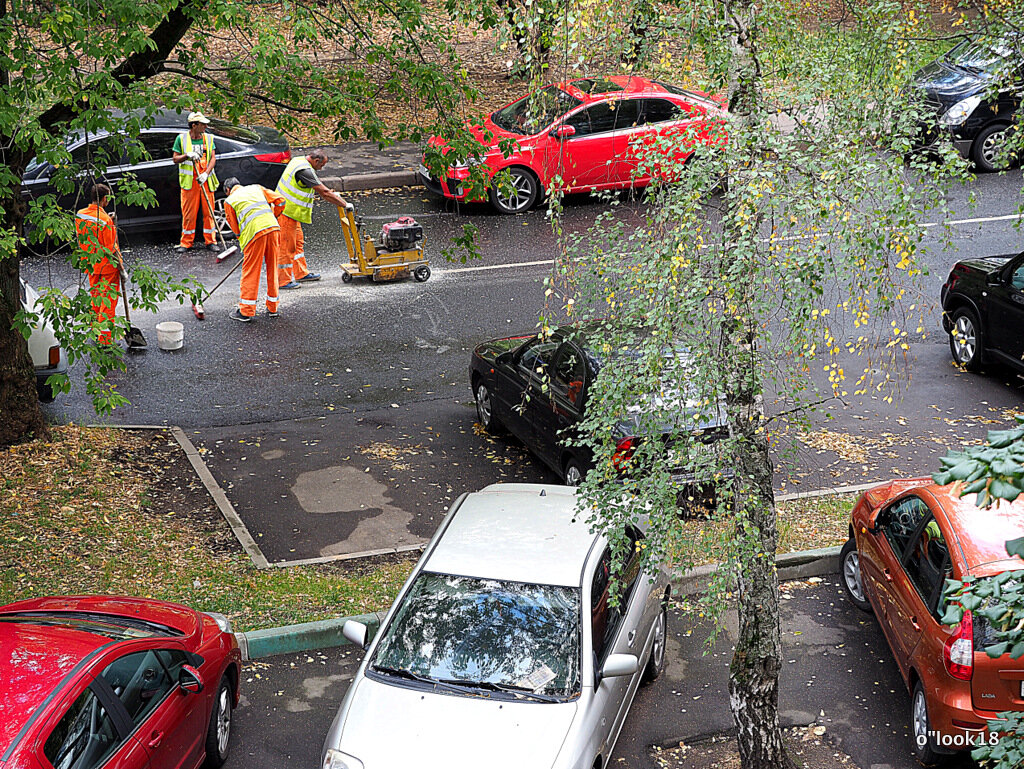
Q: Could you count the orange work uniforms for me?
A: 4